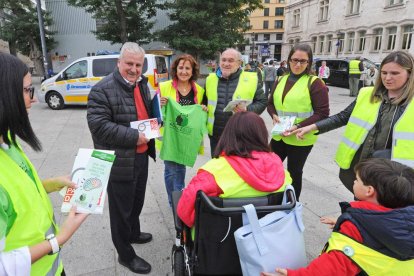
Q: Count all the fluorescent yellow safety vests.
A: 8